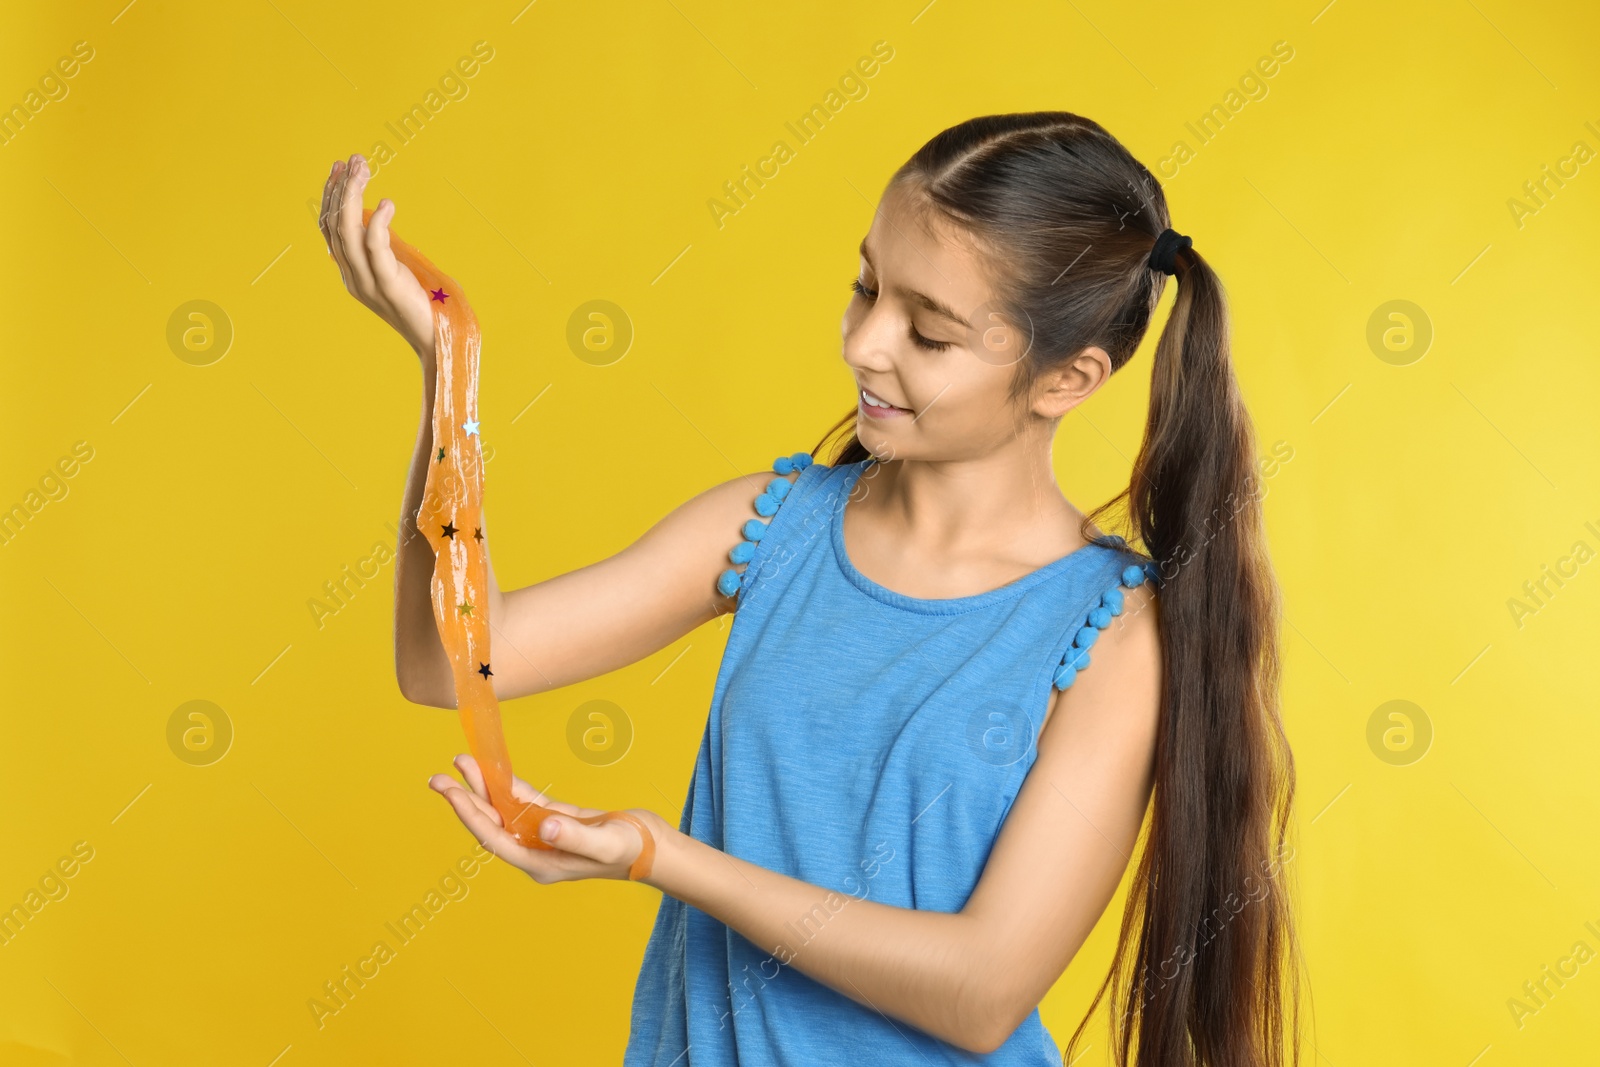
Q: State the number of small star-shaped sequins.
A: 7